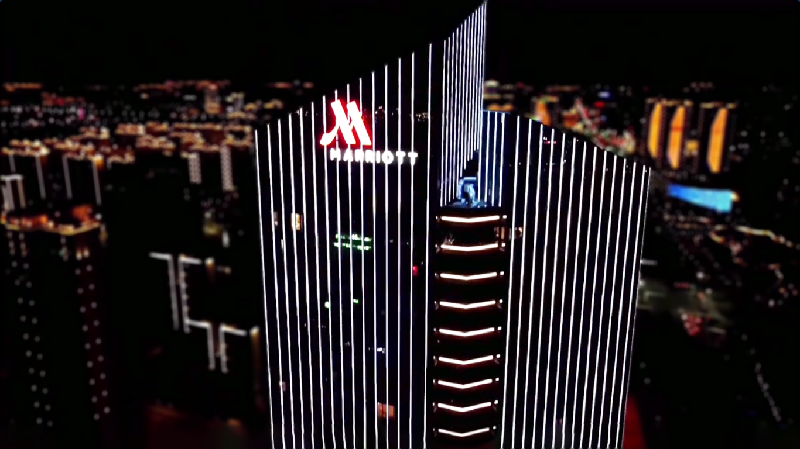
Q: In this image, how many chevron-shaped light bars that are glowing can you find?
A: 9